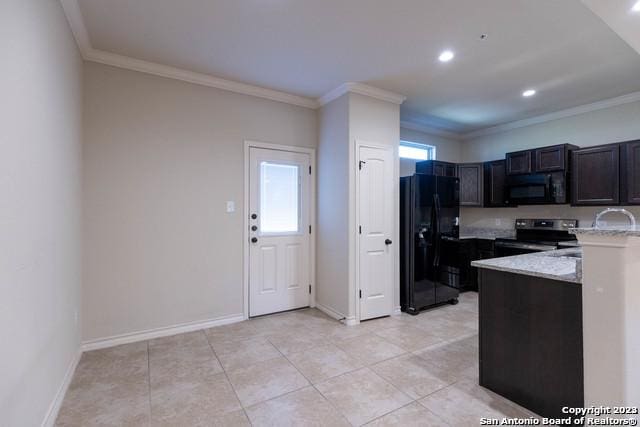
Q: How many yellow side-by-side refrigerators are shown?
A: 0